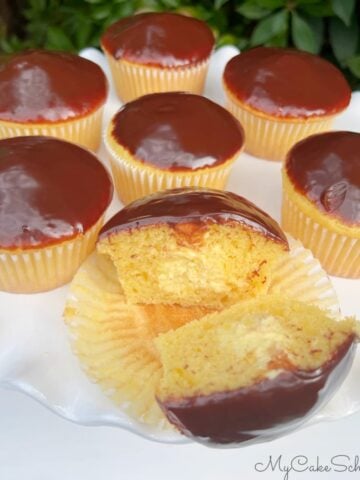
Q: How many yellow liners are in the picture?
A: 7